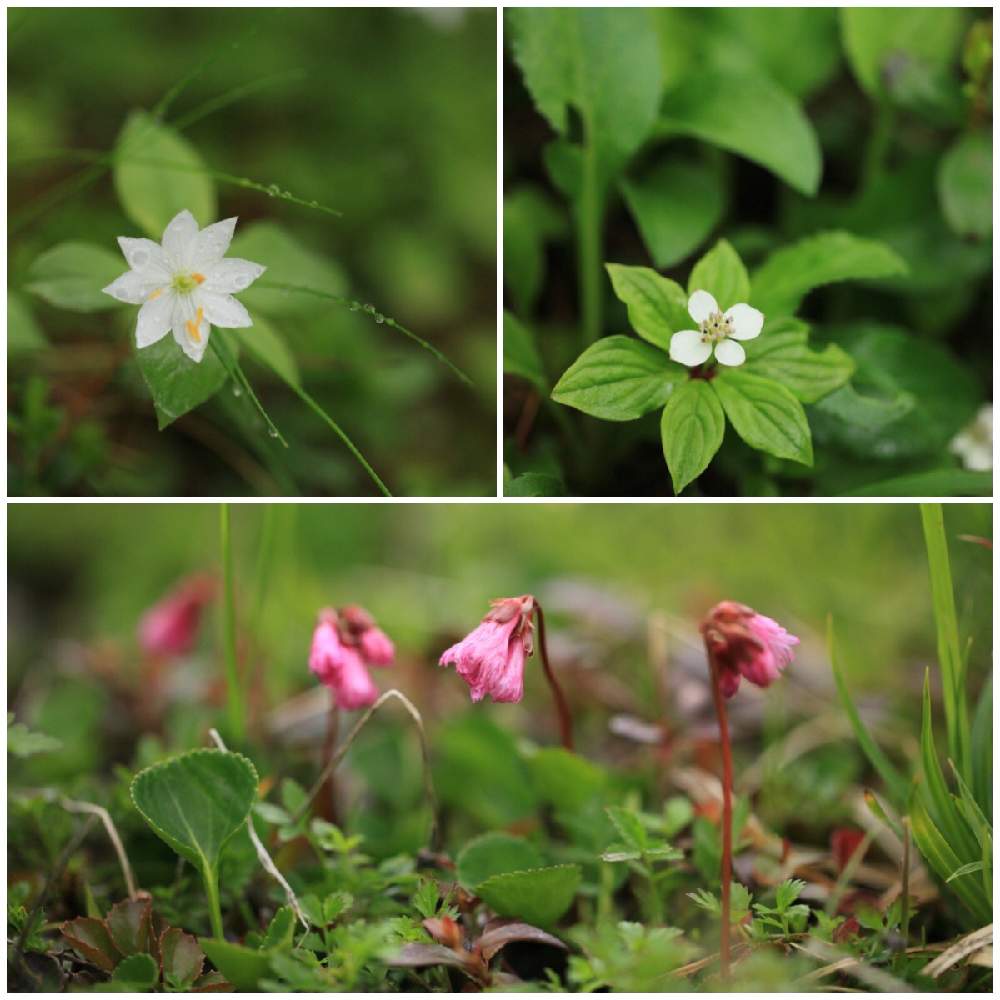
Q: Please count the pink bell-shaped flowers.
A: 4